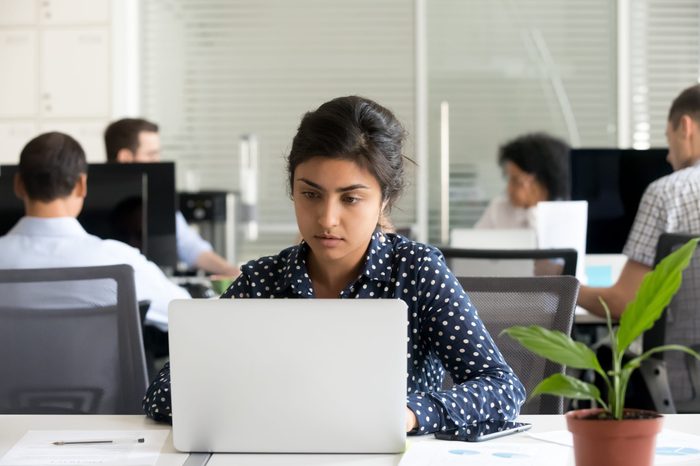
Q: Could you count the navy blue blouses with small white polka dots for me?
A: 1